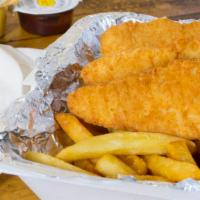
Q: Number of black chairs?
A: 0